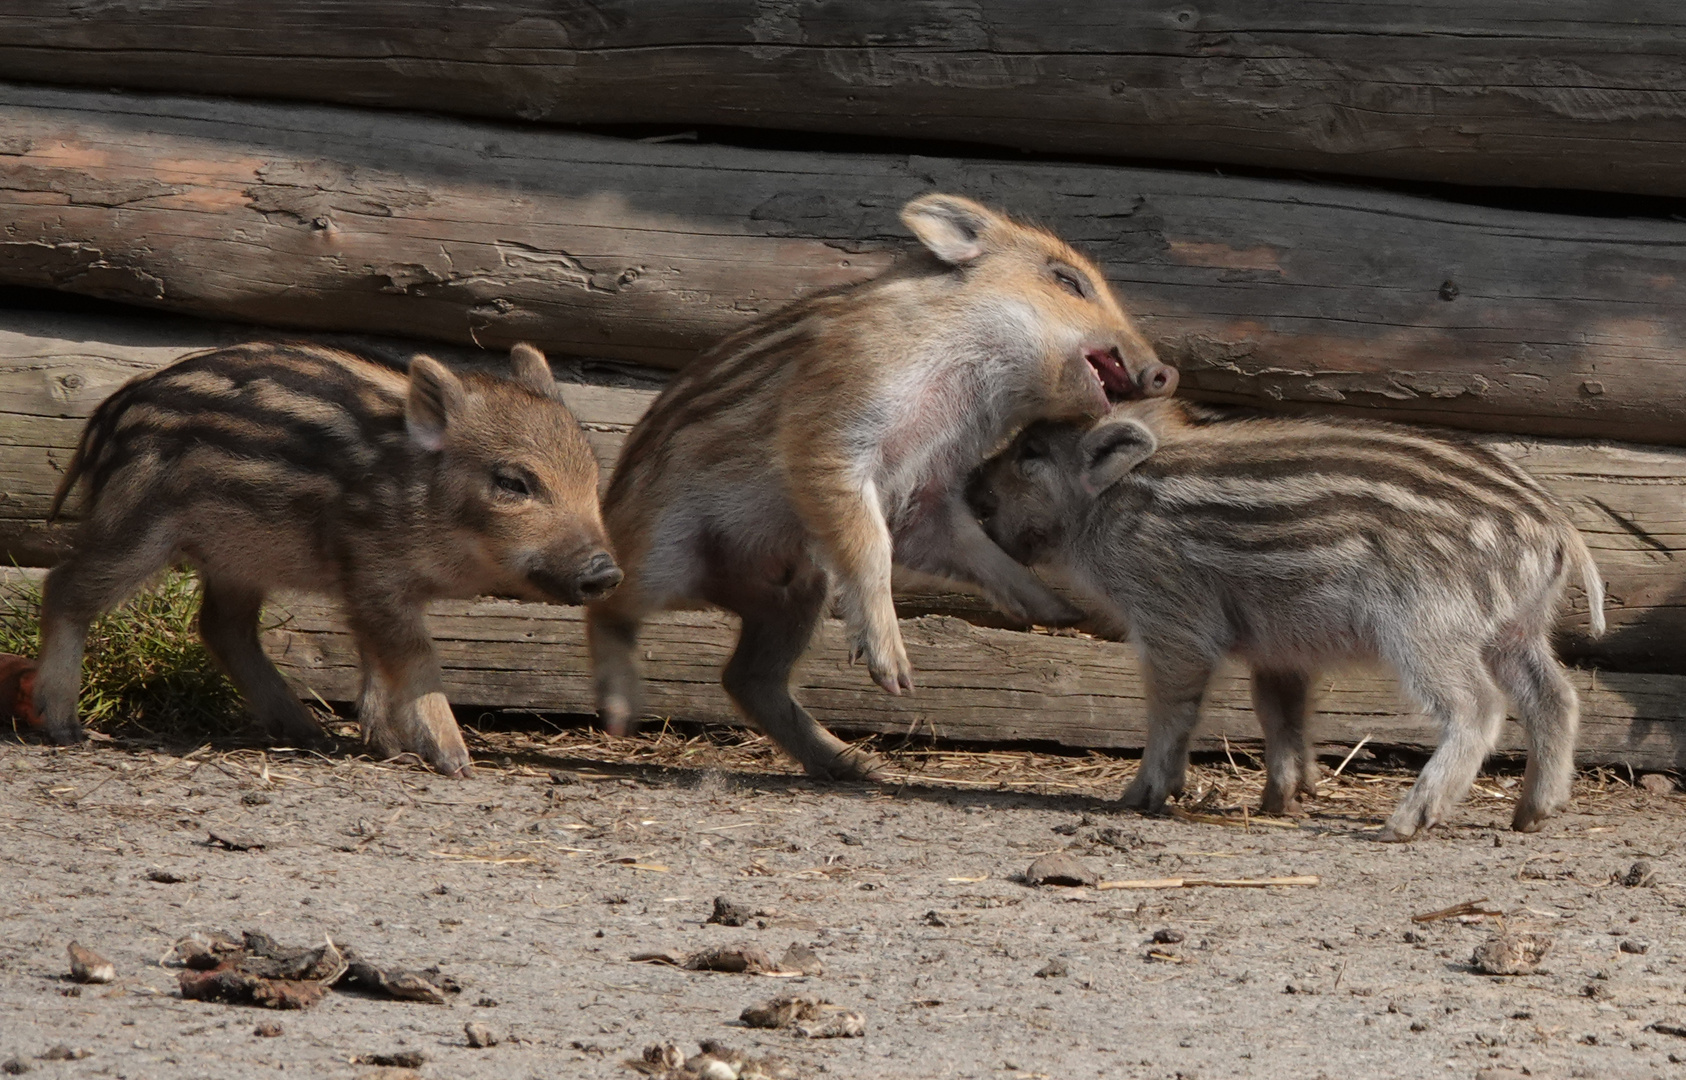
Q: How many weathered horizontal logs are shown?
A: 4